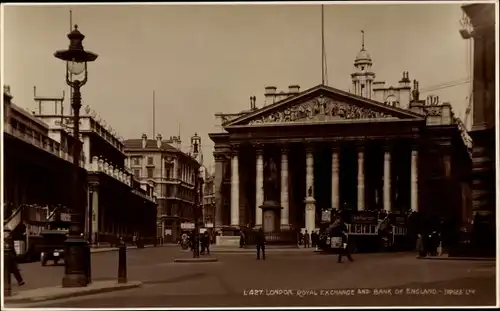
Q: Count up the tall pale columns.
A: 8